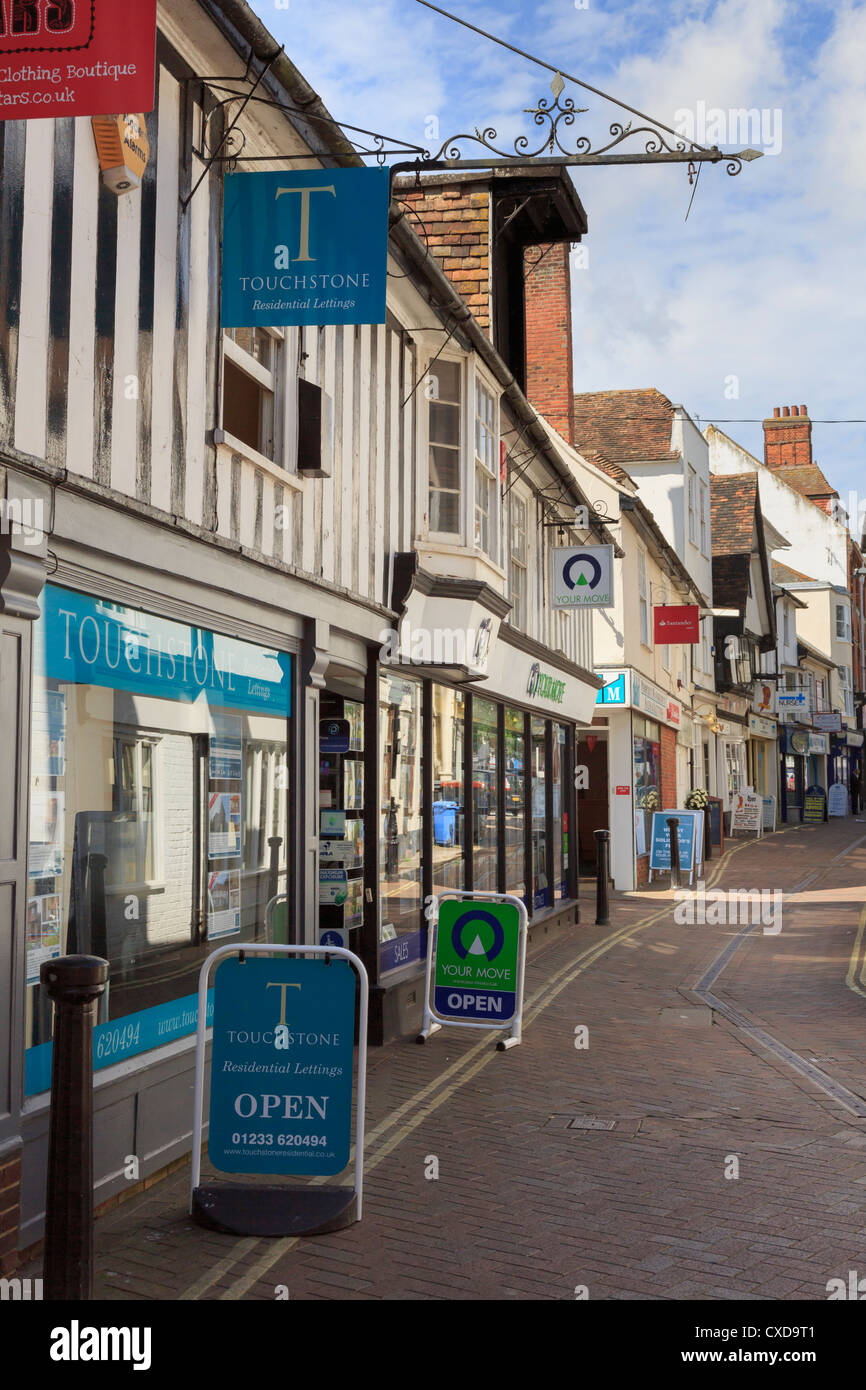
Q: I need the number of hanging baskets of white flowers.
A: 2